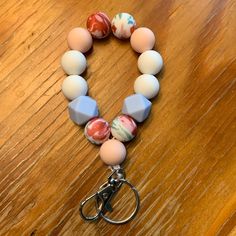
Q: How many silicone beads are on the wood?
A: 13